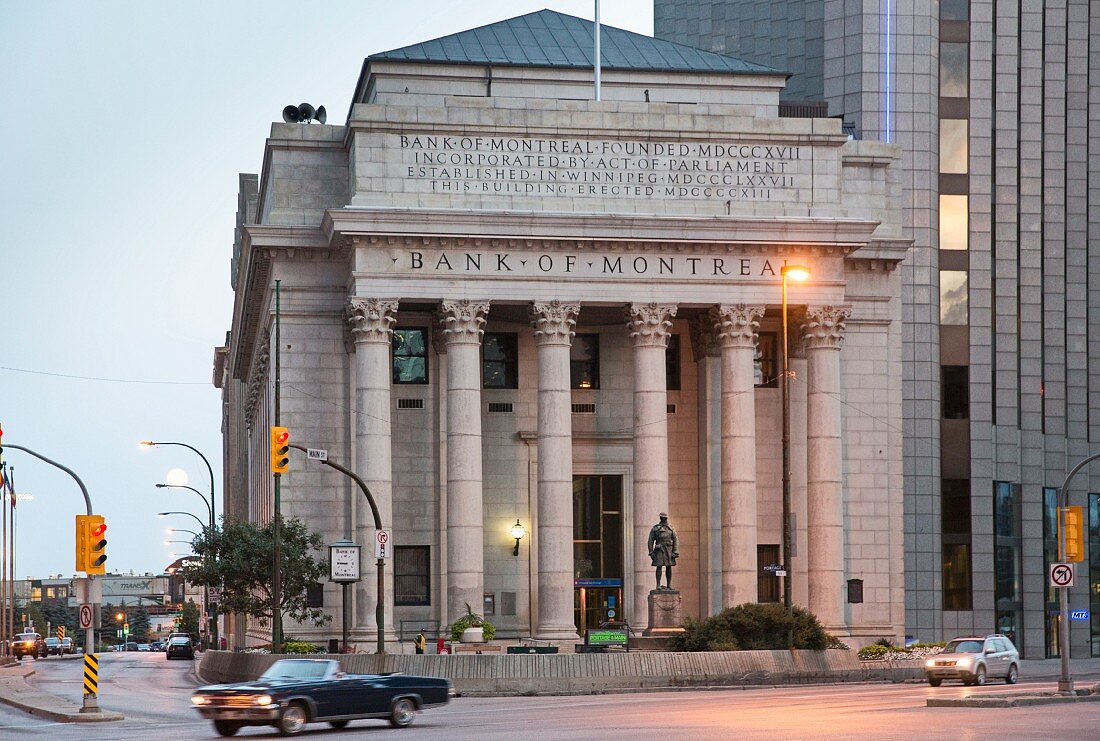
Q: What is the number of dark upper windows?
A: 5